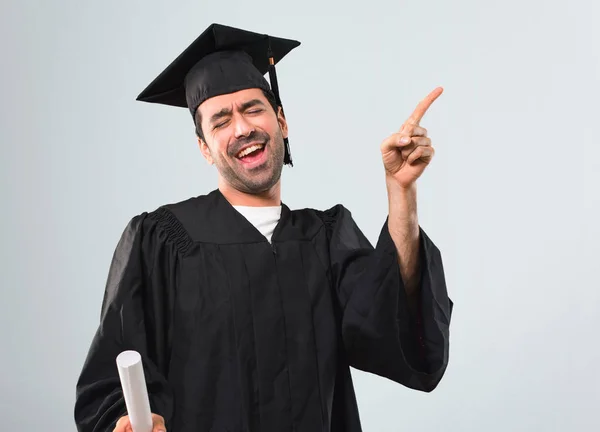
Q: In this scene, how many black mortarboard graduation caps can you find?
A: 1